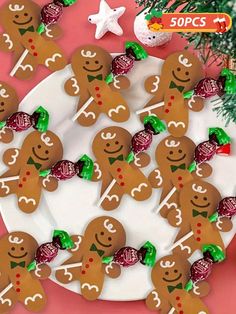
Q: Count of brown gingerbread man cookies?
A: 11